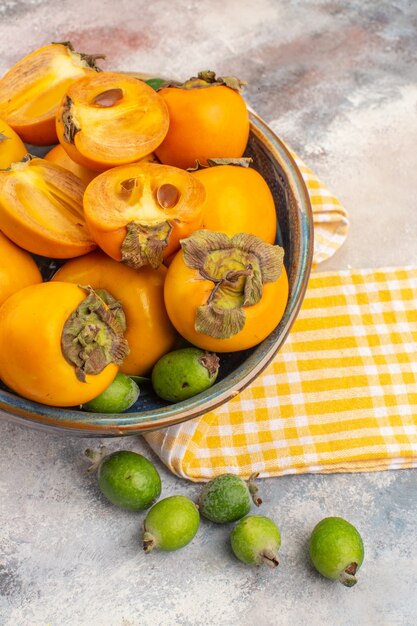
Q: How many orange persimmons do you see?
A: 12